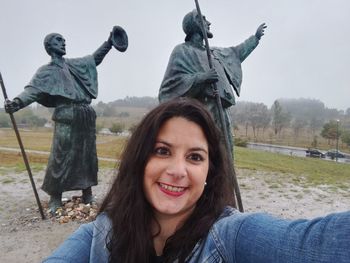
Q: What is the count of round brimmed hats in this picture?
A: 1